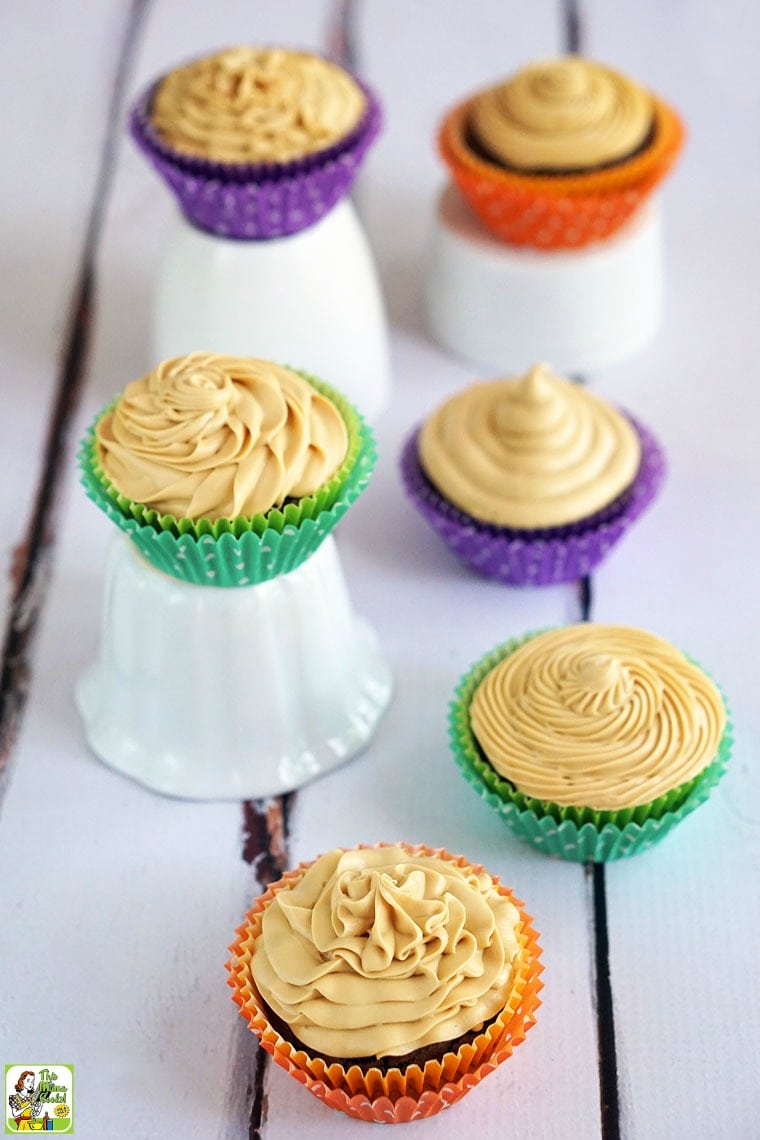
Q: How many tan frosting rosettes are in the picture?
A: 6